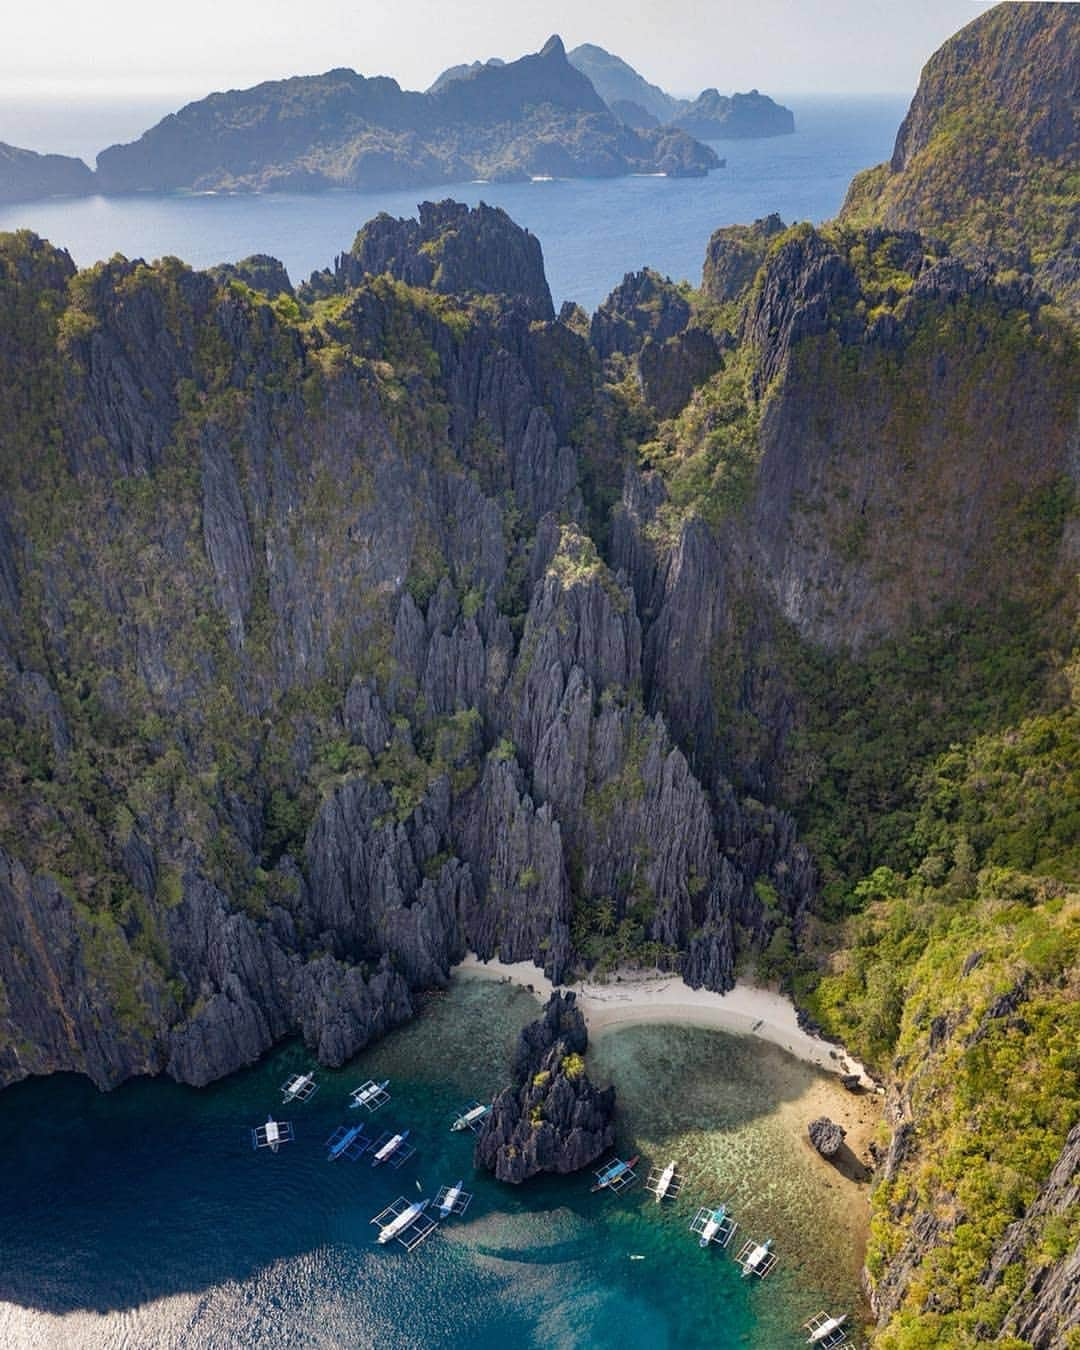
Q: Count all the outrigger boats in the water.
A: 13